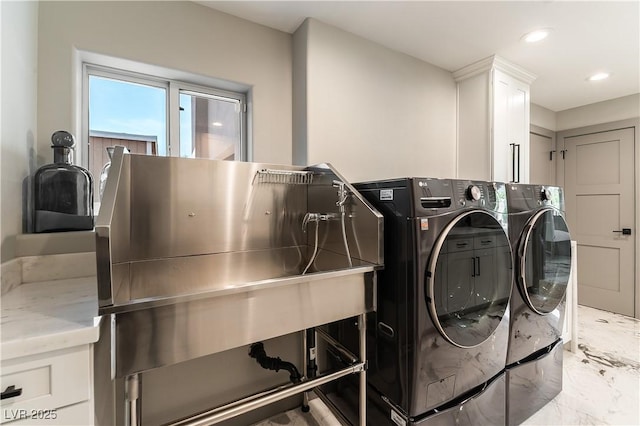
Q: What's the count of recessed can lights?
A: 2